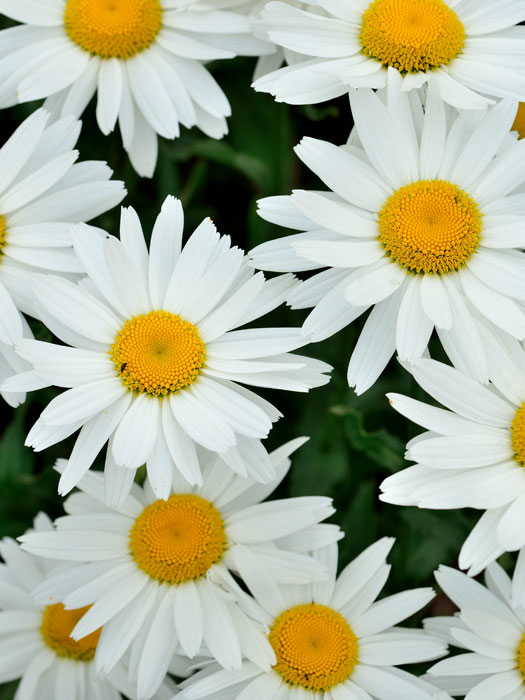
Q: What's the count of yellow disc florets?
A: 11